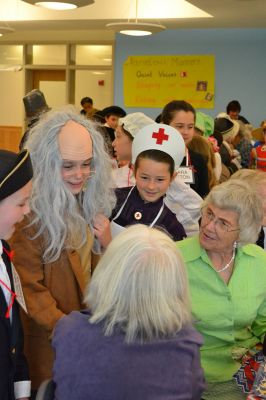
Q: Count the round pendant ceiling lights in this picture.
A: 3